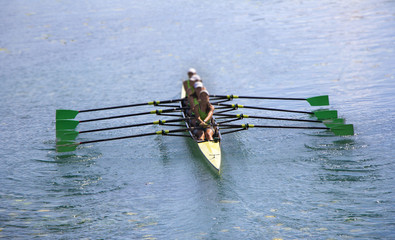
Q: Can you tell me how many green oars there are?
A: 8